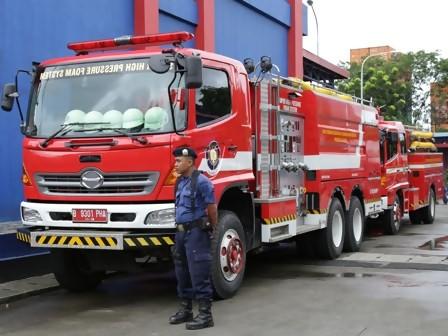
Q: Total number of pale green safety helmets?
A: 5